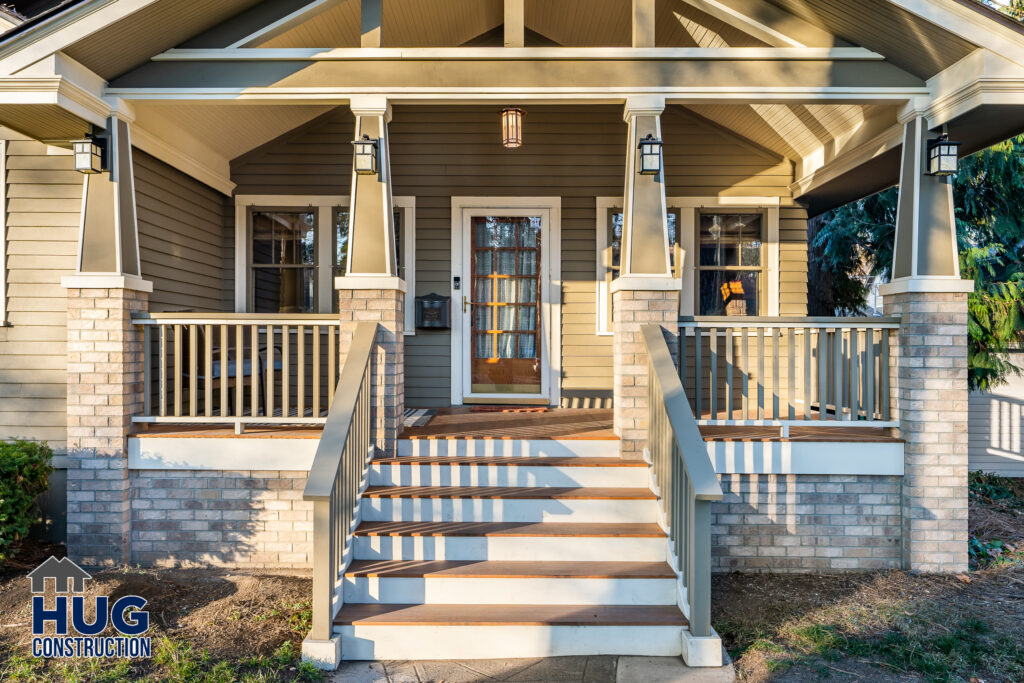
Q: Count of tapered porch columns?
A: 4